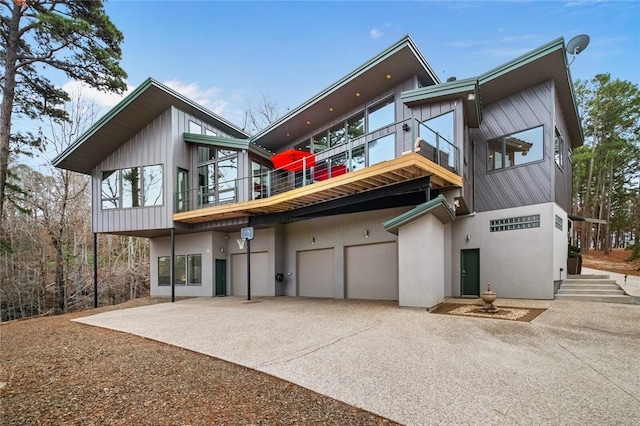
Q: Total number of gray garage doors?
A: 3